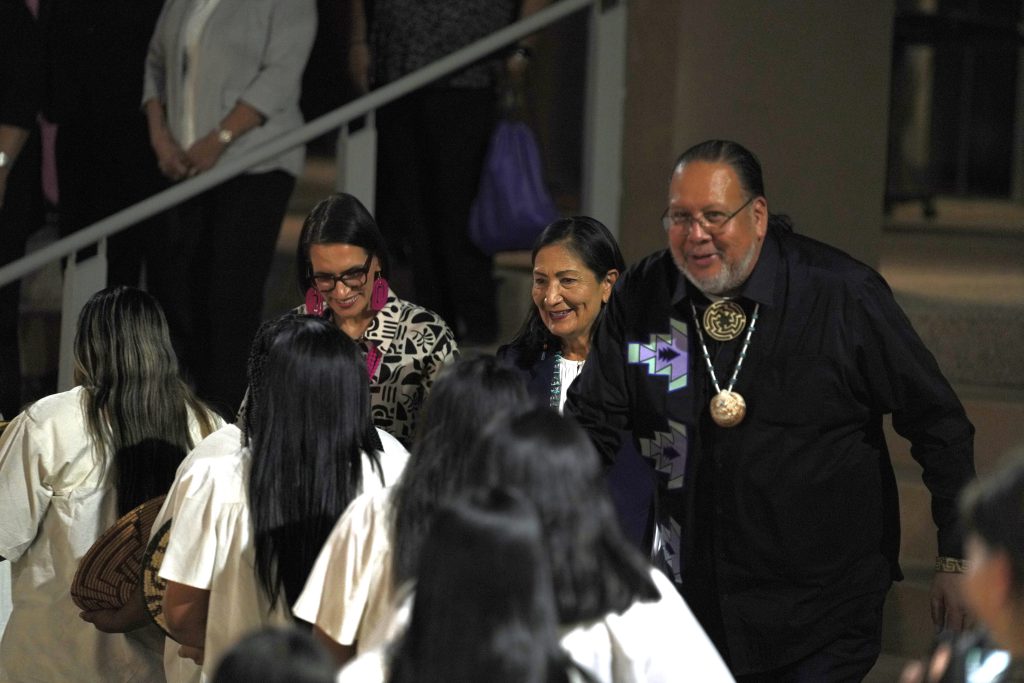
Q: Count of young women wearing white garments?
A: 5